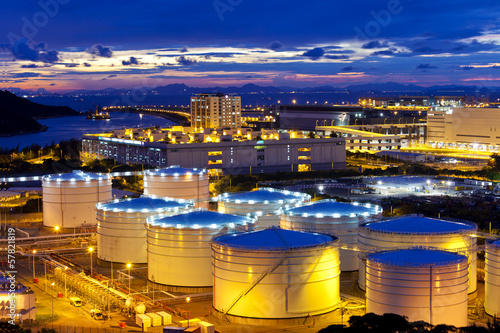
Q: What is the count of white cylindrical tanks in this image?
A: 10